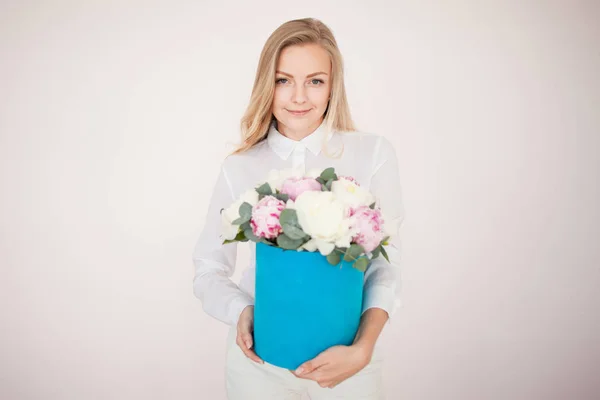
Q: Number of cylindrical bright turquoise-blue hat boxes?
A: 1